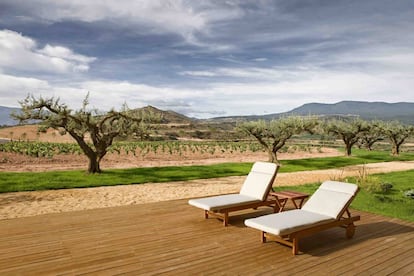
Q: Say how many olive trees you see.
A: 5